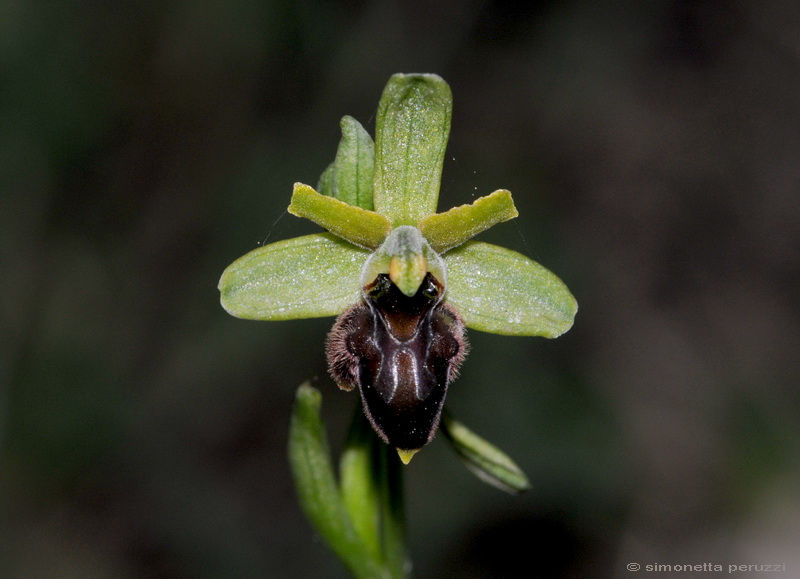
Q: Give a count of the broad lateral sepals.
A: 2